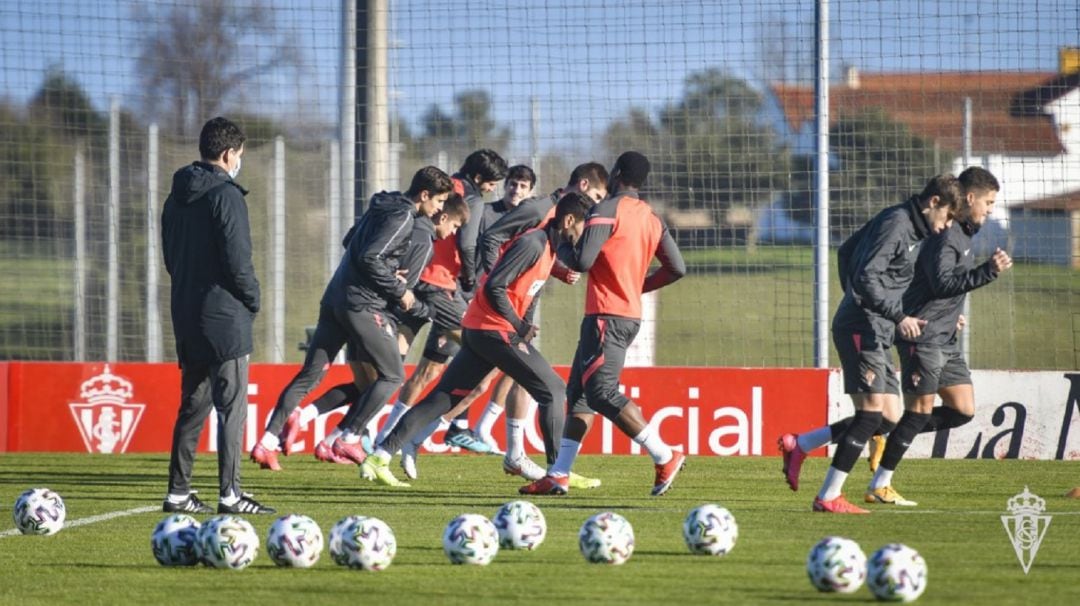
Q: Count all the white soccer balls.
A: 12